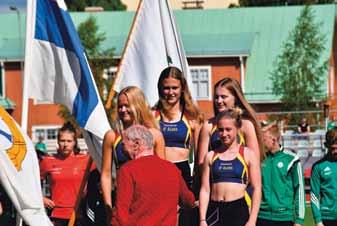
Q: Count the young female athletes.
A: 4